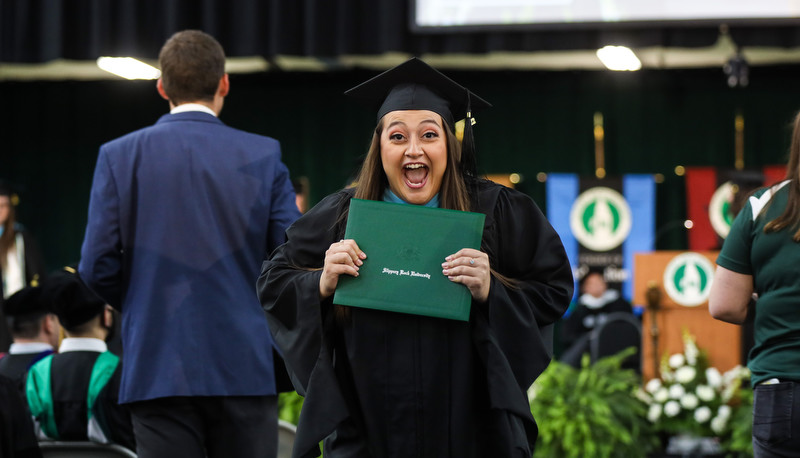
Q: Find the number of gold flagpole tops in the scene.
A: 2